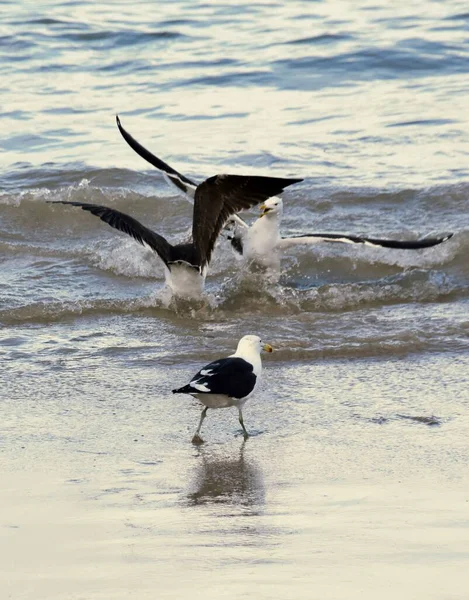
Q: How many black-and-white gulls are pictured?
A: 3